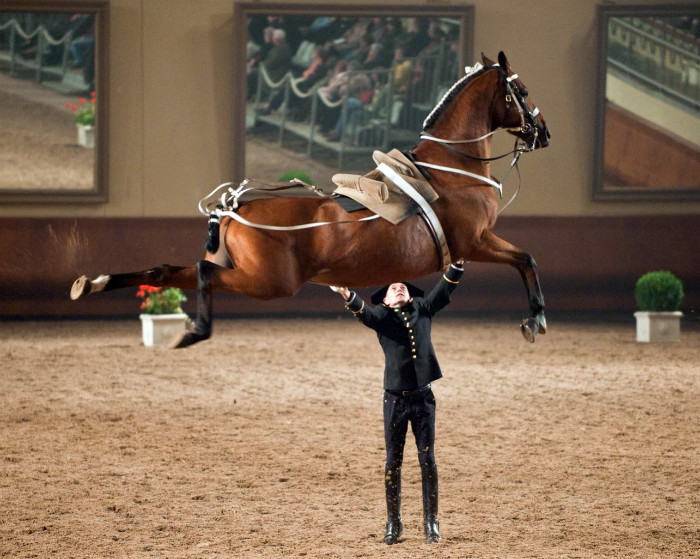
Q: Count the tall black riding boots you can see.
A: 2